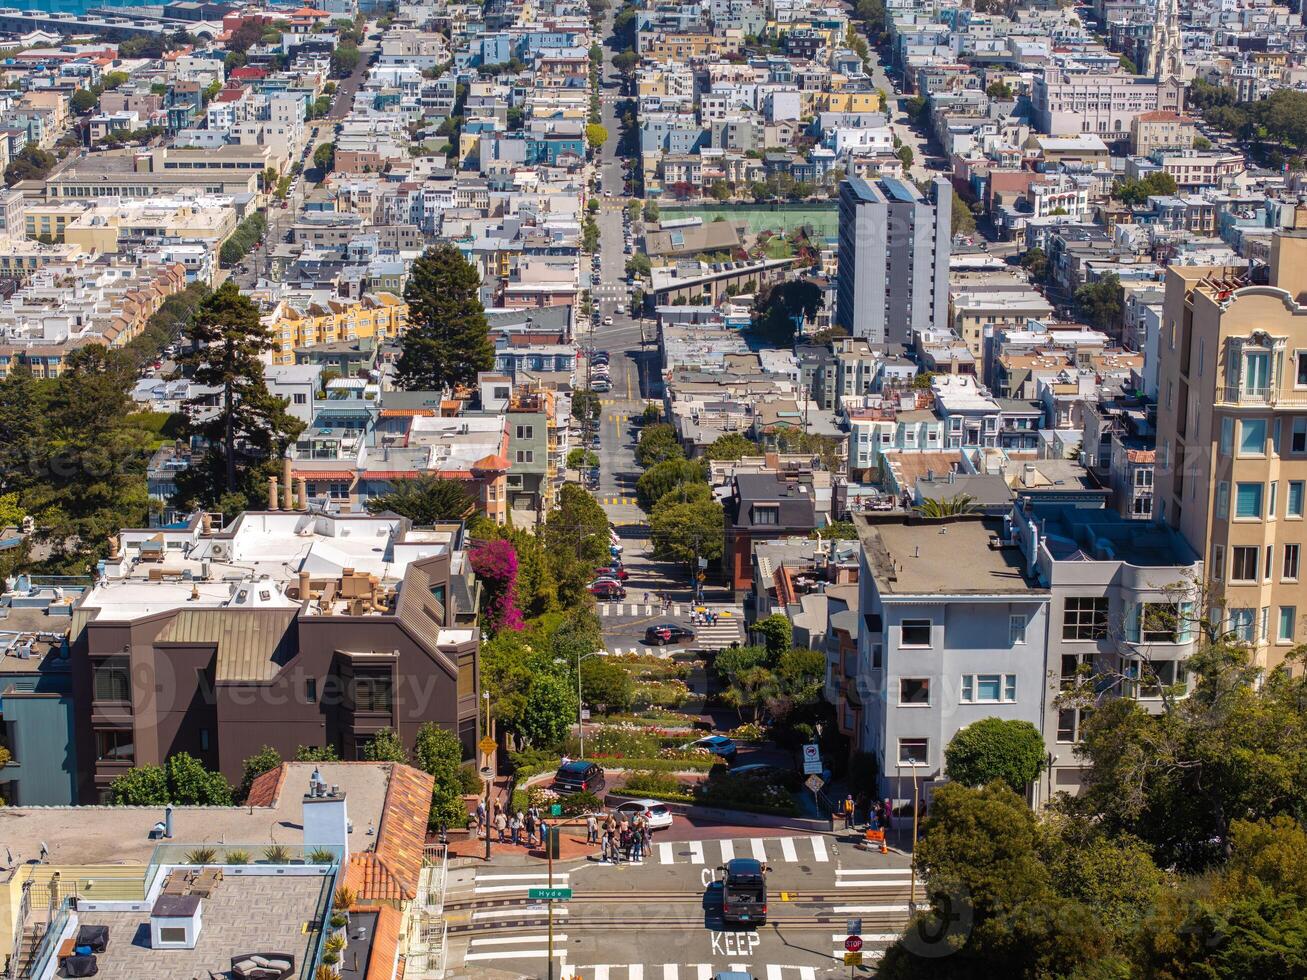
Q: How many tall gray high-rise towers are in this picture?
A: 1